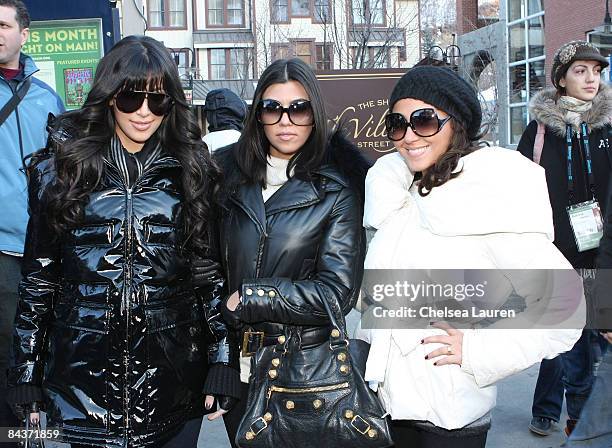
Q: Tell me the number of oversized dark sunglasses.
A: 3